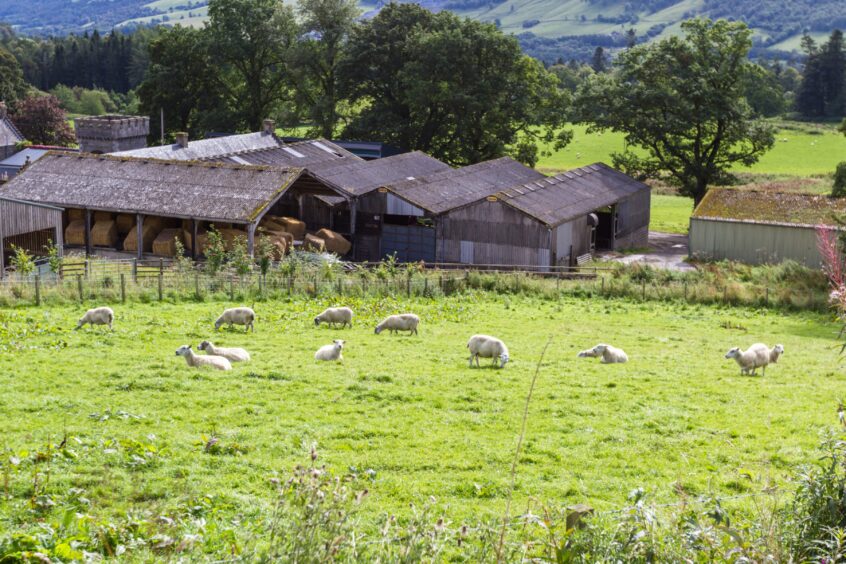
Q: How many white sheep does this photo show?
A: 12